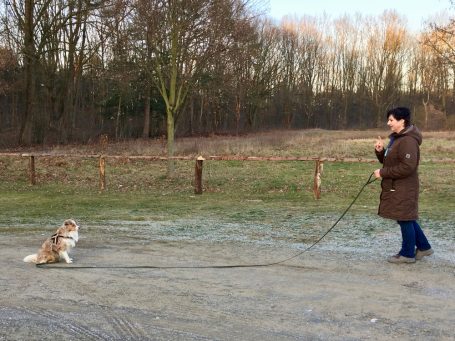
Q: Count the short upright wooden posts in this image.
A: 4